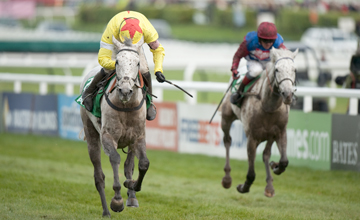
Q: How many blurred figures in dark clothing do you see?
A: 1